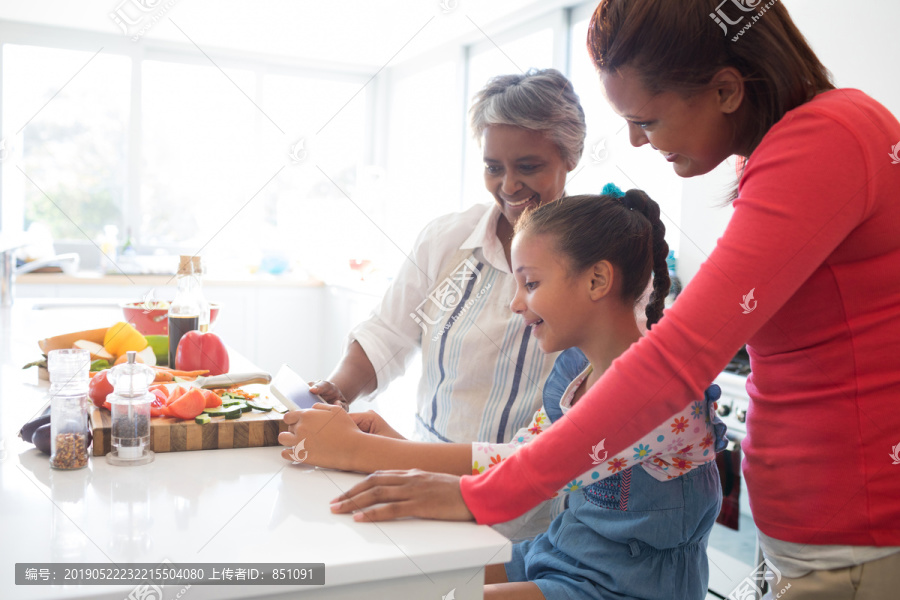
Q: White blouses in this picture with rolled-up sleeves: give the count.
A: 1